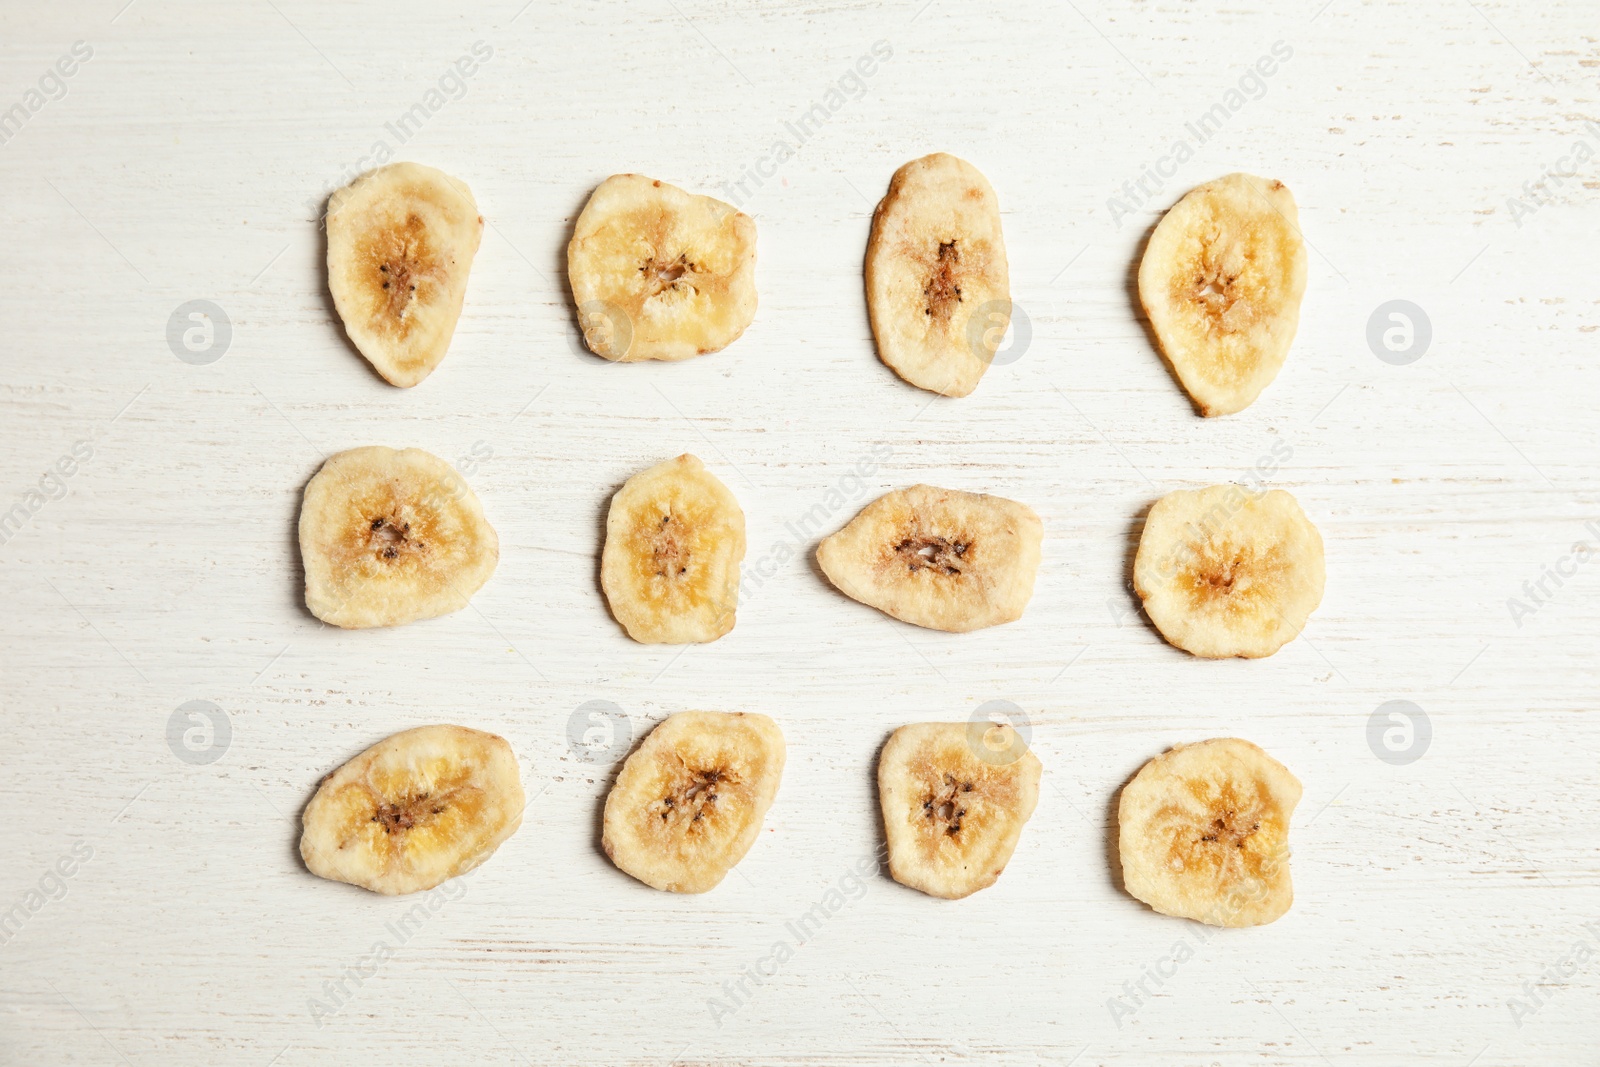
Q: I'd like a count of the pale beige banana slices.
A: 12